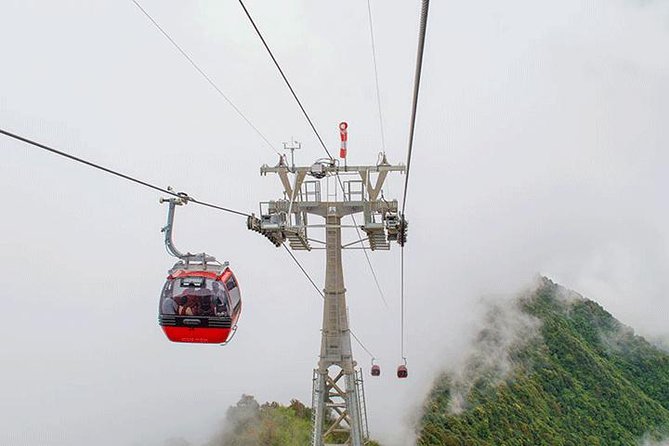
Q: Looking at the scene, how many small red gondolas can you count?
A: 2